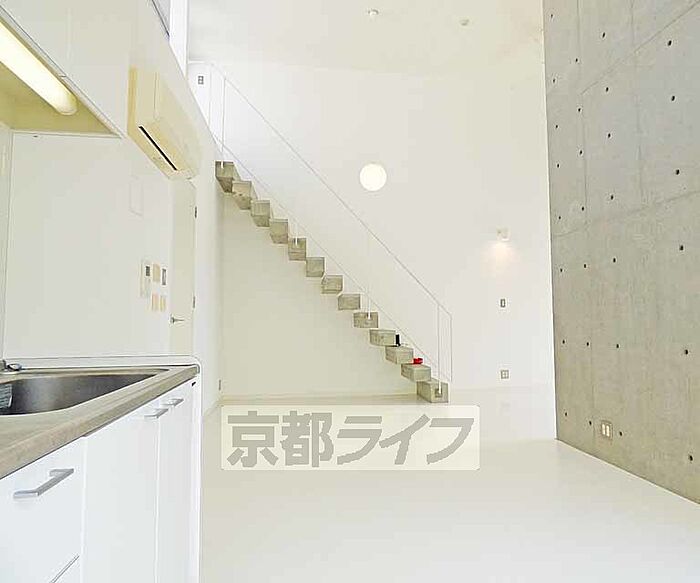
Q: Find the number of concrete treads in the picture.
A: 13